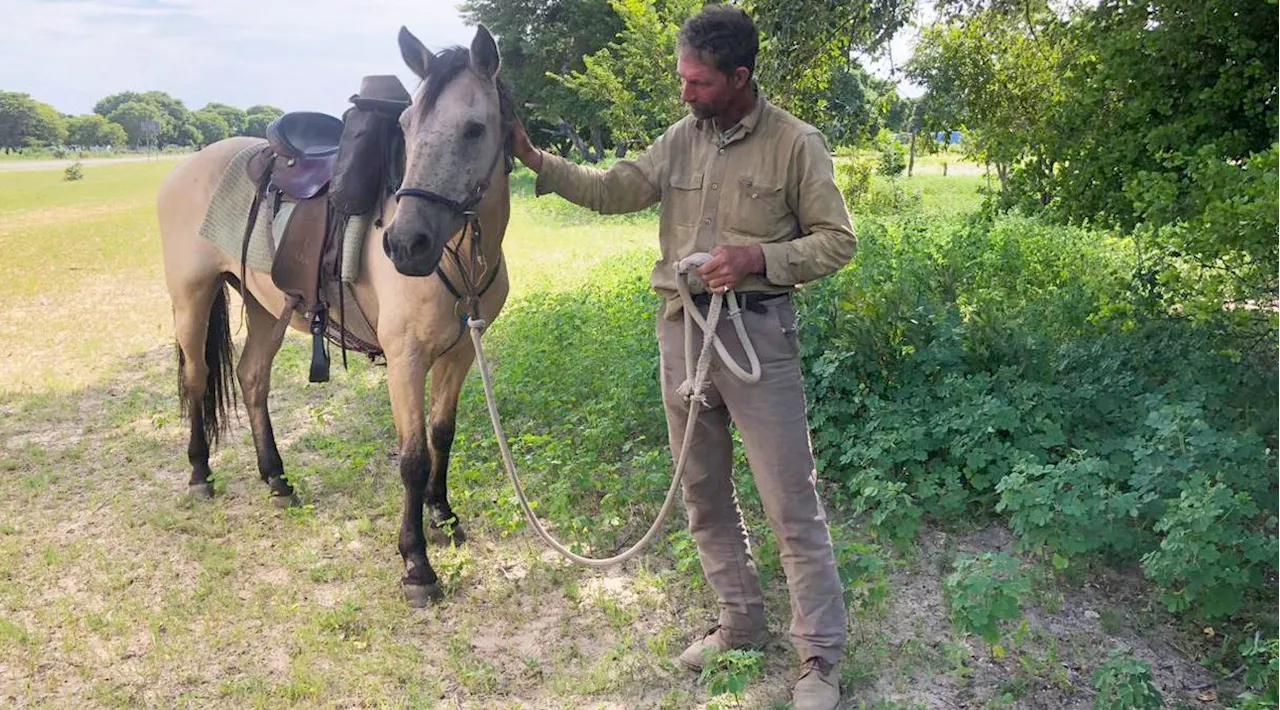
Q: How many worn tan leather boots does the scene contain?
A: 2